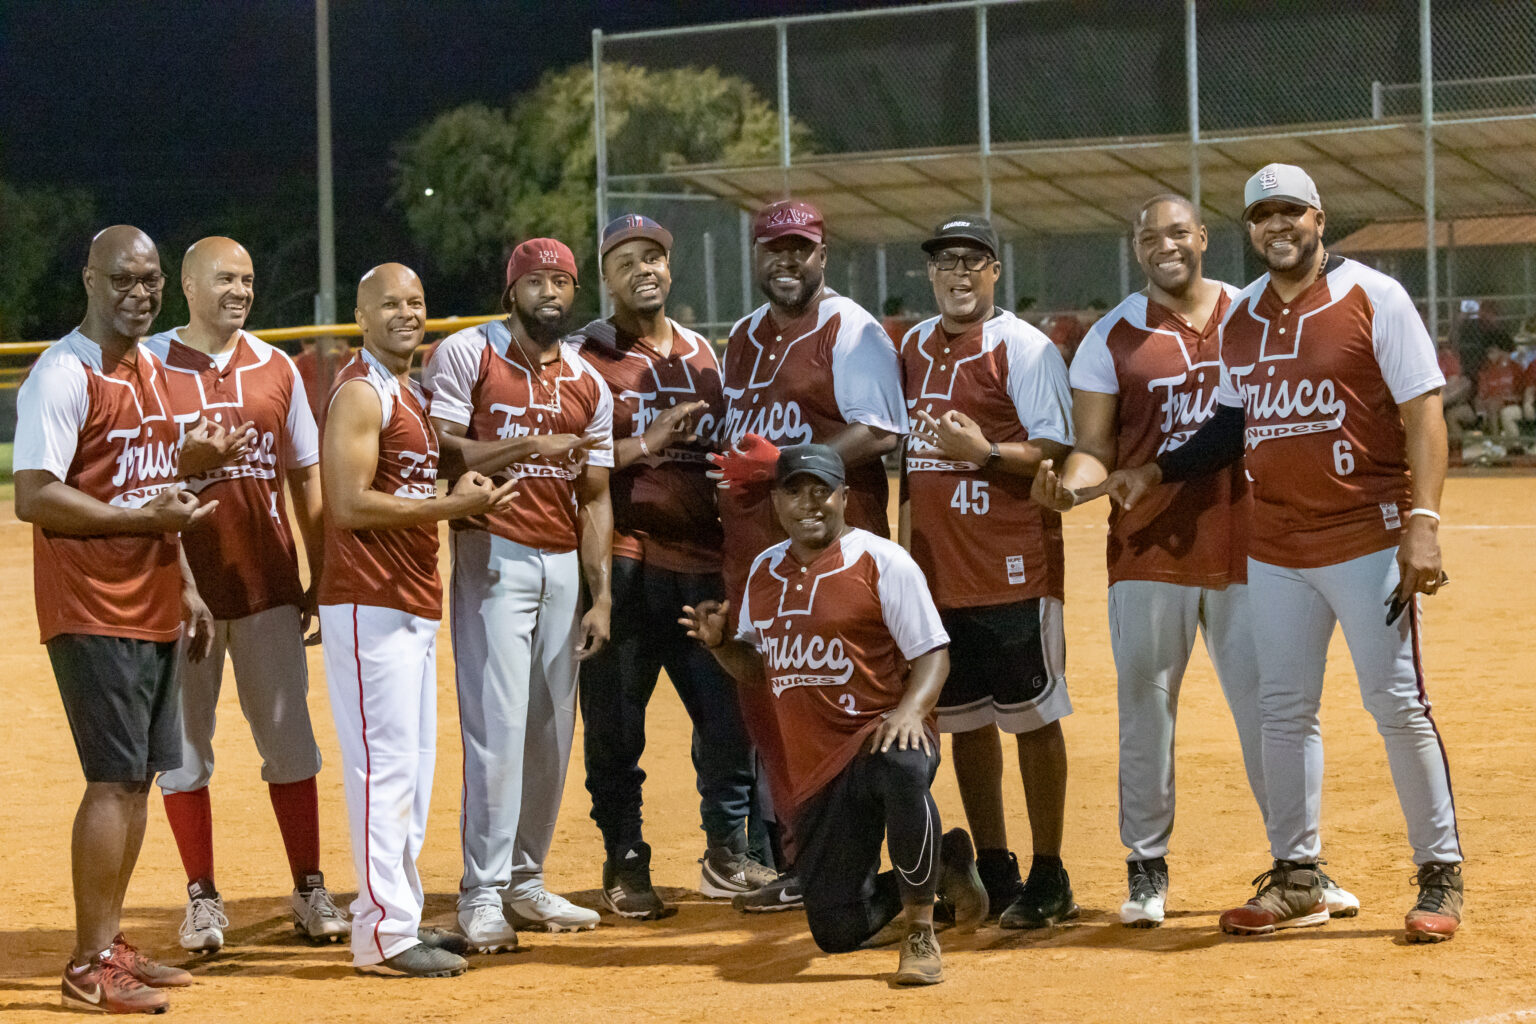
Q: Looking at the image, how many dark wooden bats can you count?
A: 0